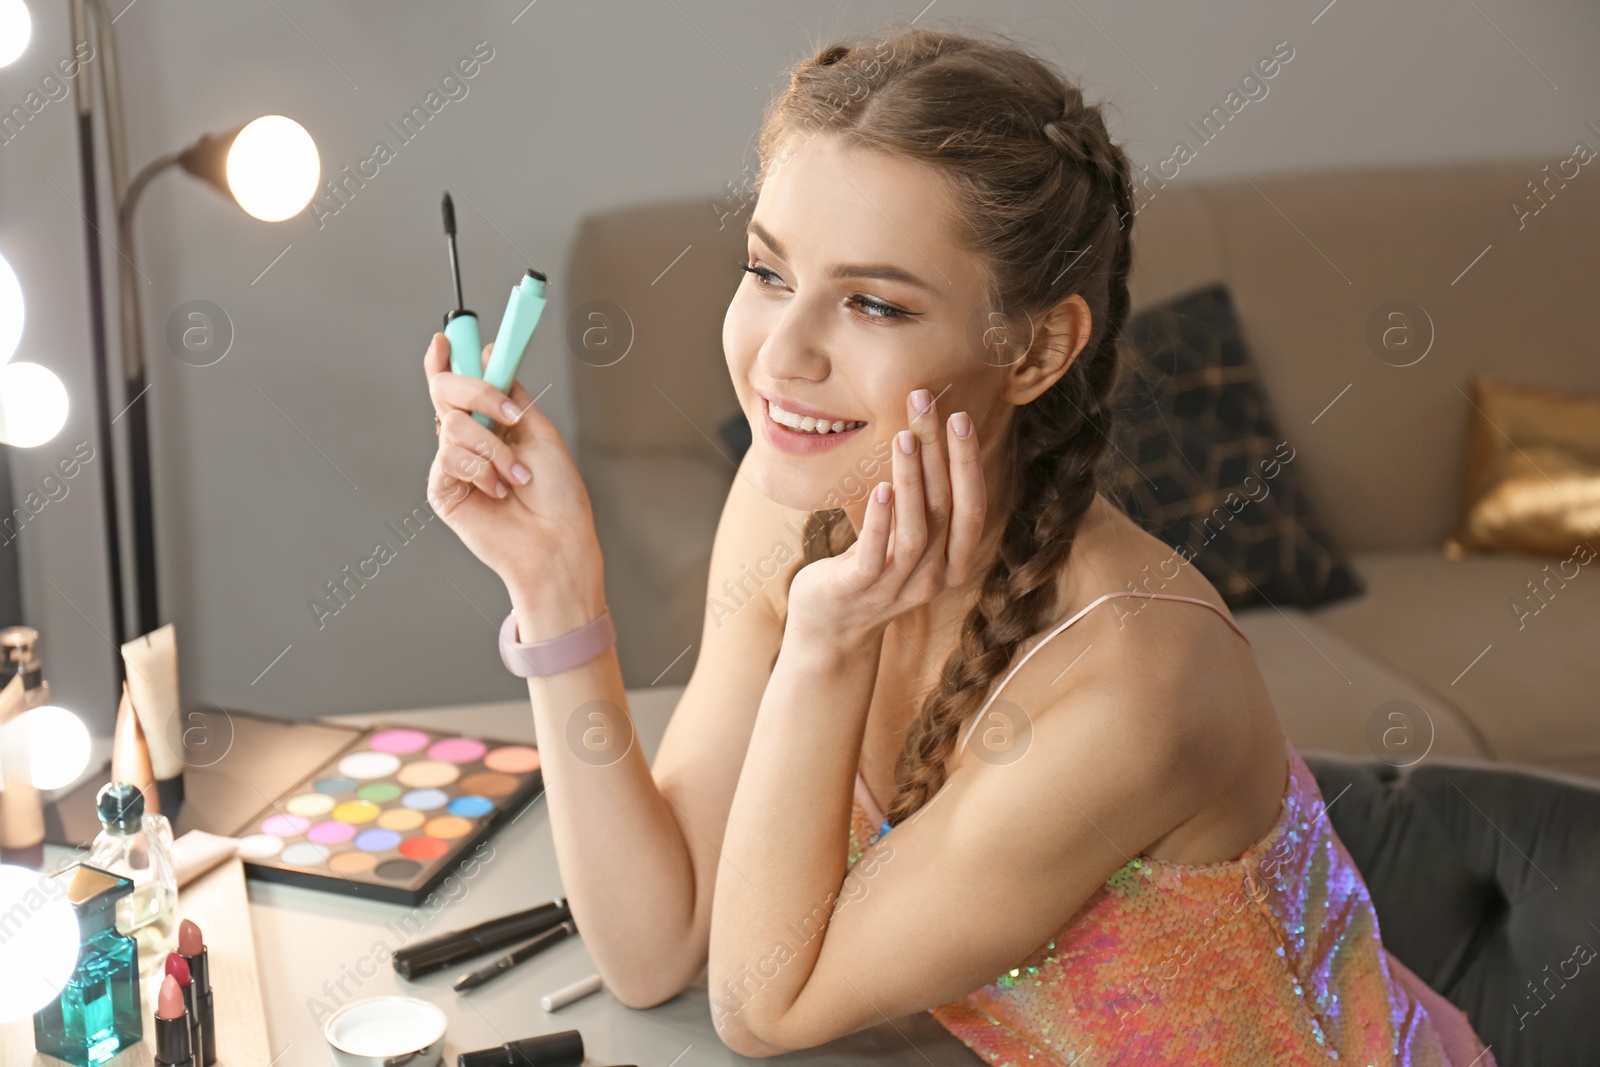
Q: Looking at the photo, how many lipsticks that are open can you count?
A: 3